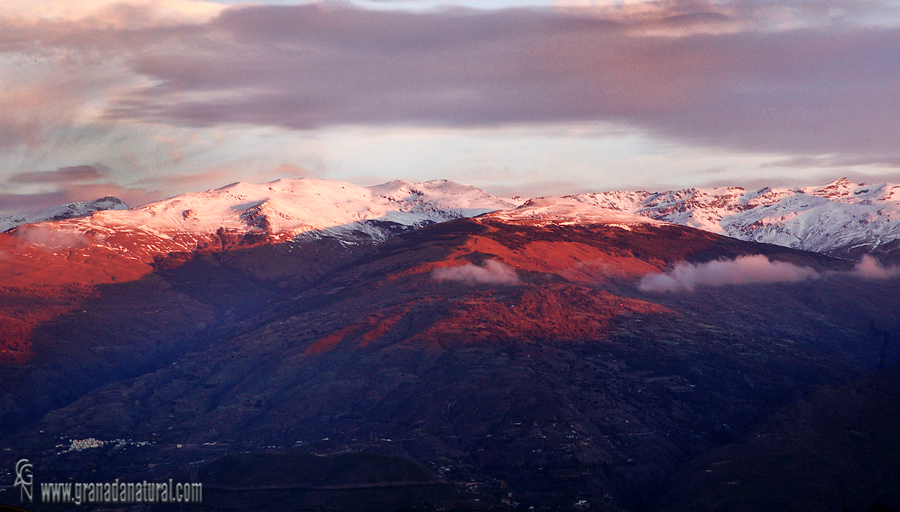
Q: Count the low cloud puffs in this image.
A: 3